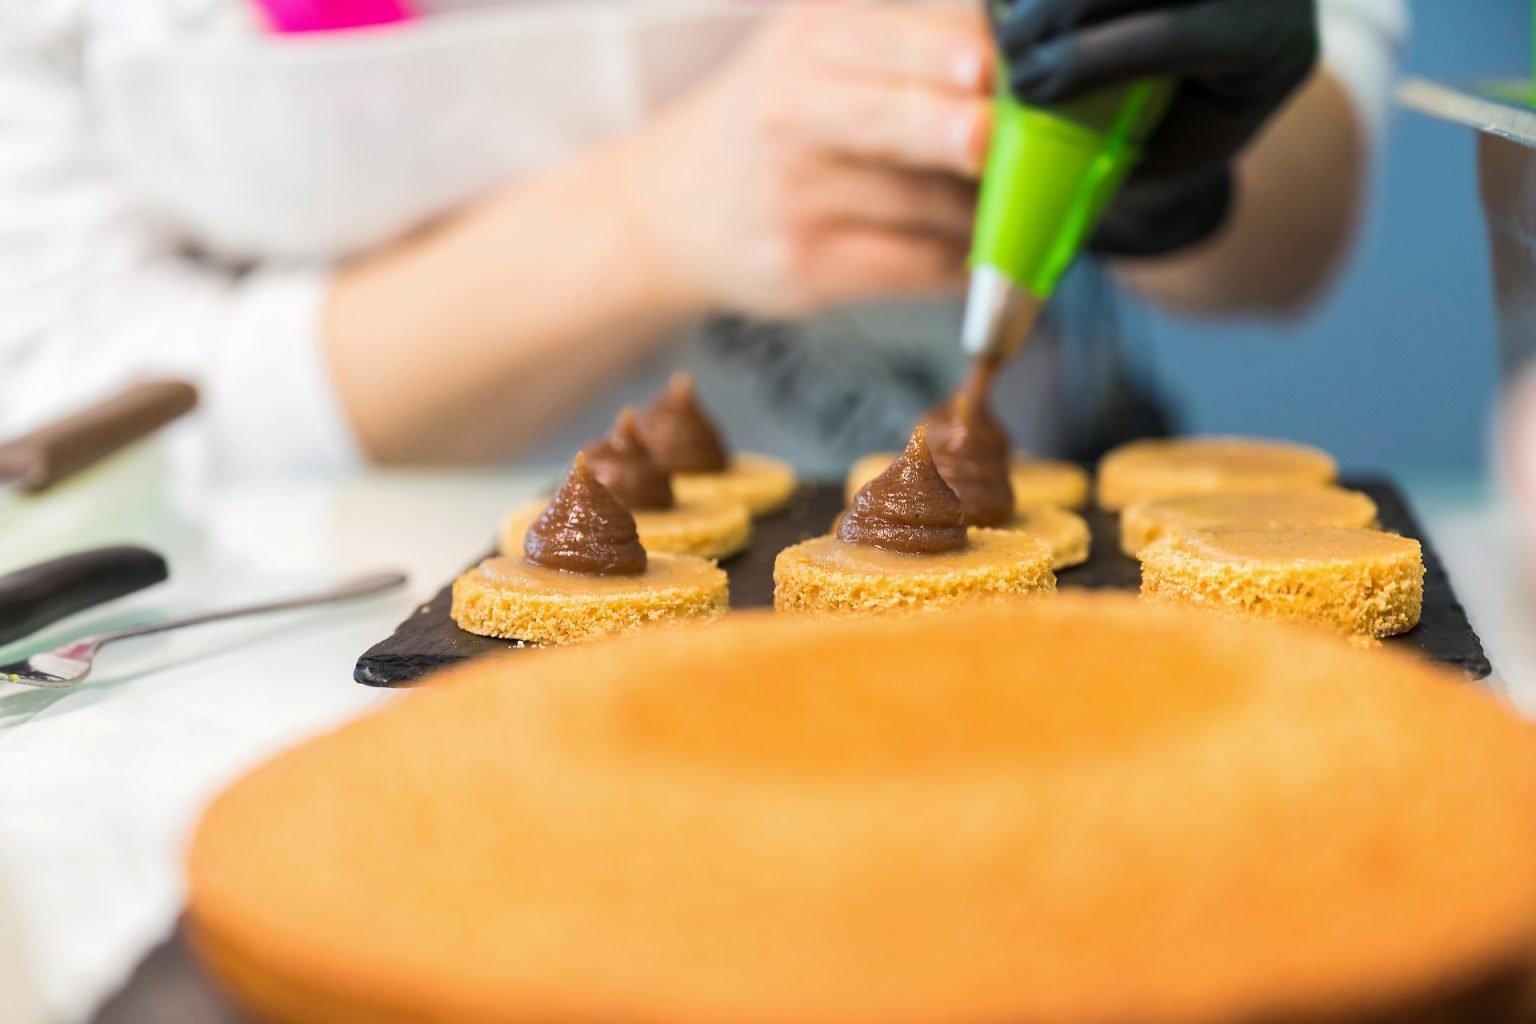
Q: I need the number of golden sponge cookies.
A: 9